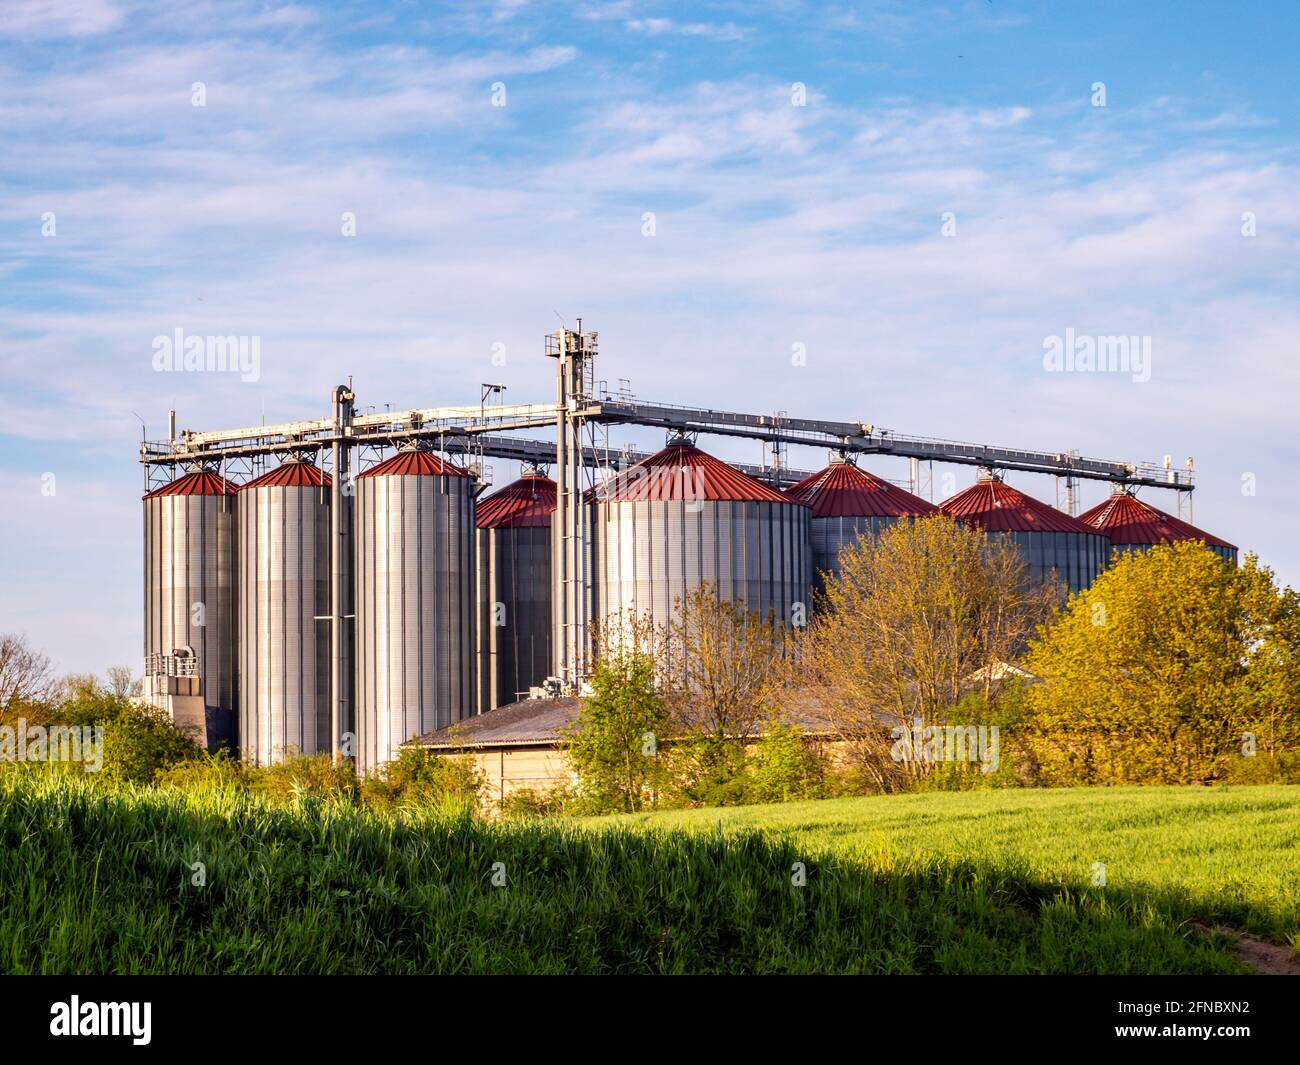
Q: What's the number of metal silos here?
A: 8